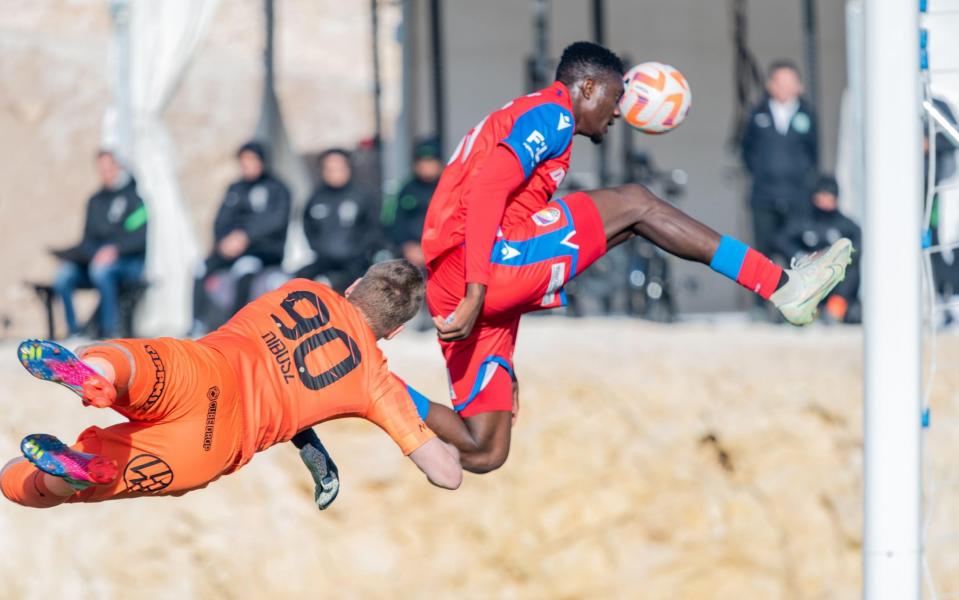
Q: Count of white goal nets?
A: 1